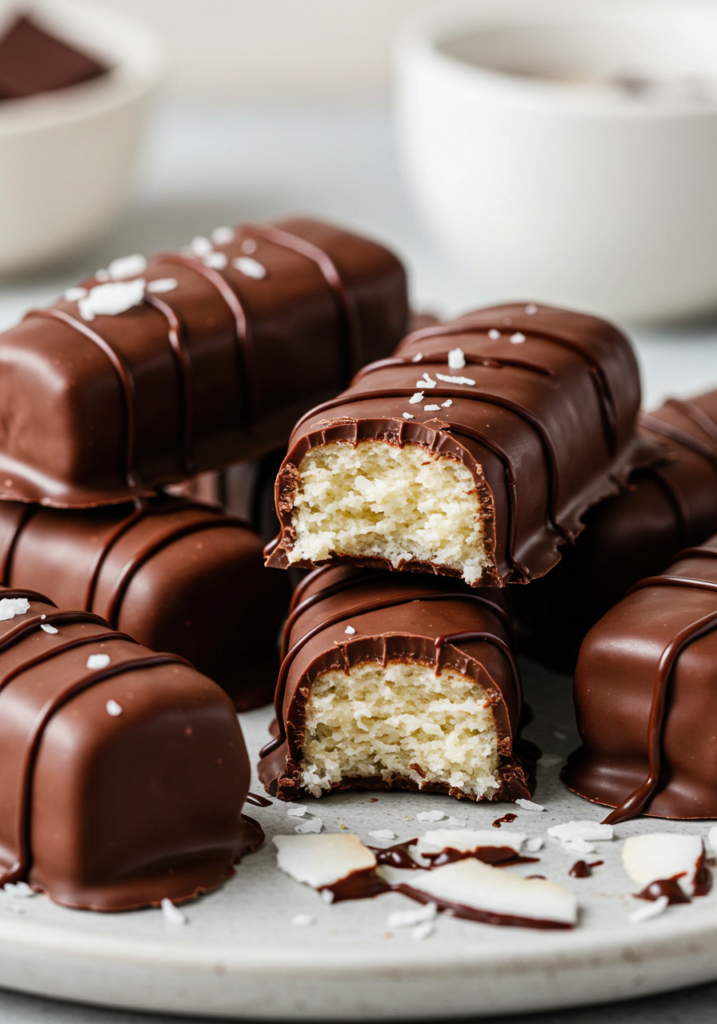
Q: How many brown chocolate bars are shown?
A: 7